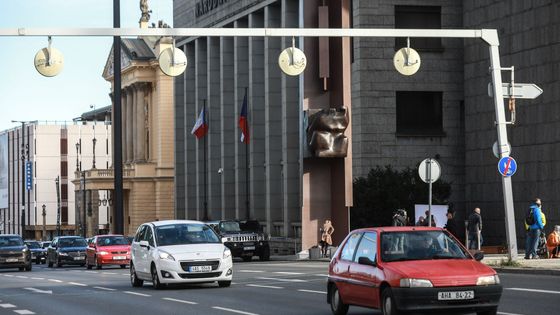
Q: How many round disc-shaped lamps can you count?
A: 4